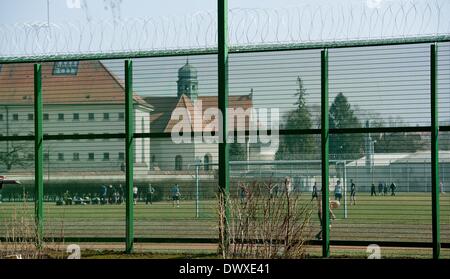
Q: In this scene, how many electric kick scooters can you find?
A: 0